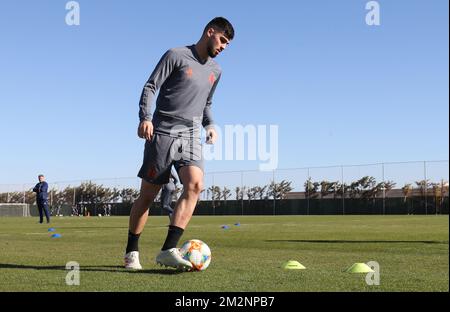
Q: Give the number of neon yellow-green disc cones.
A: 2